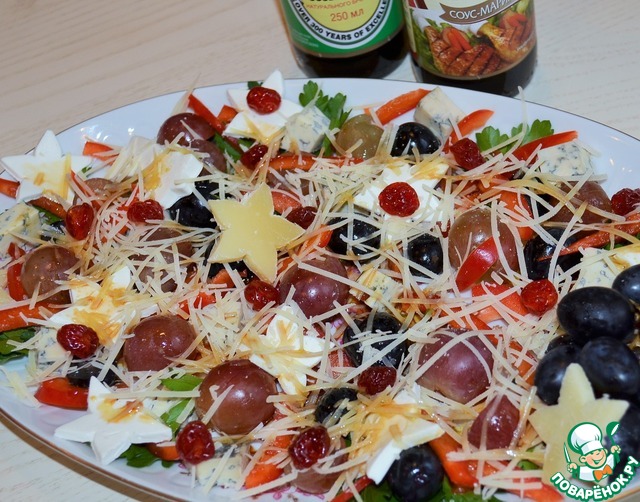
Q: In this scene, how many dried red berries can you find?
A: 14